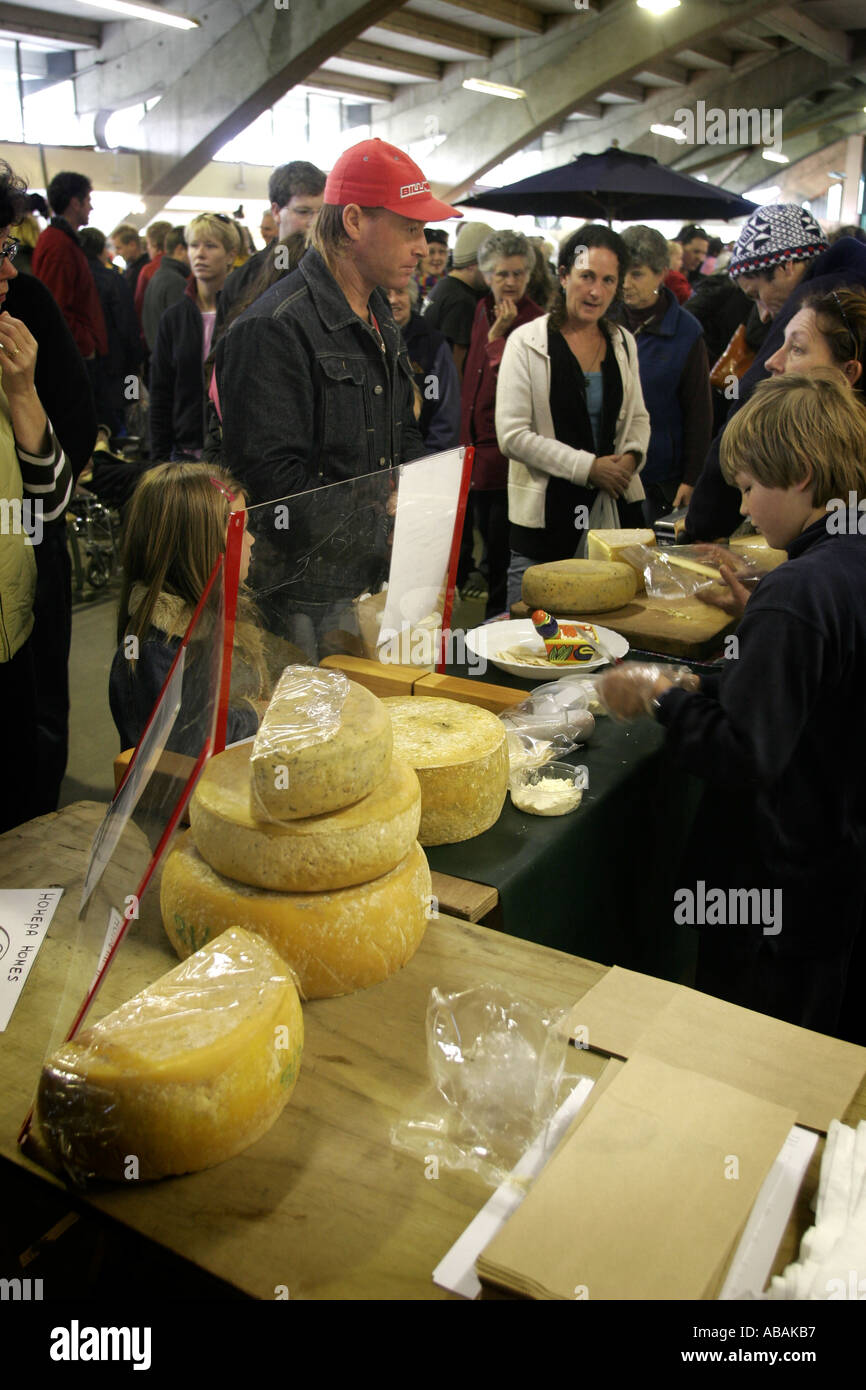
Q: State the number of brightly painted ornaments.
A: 1